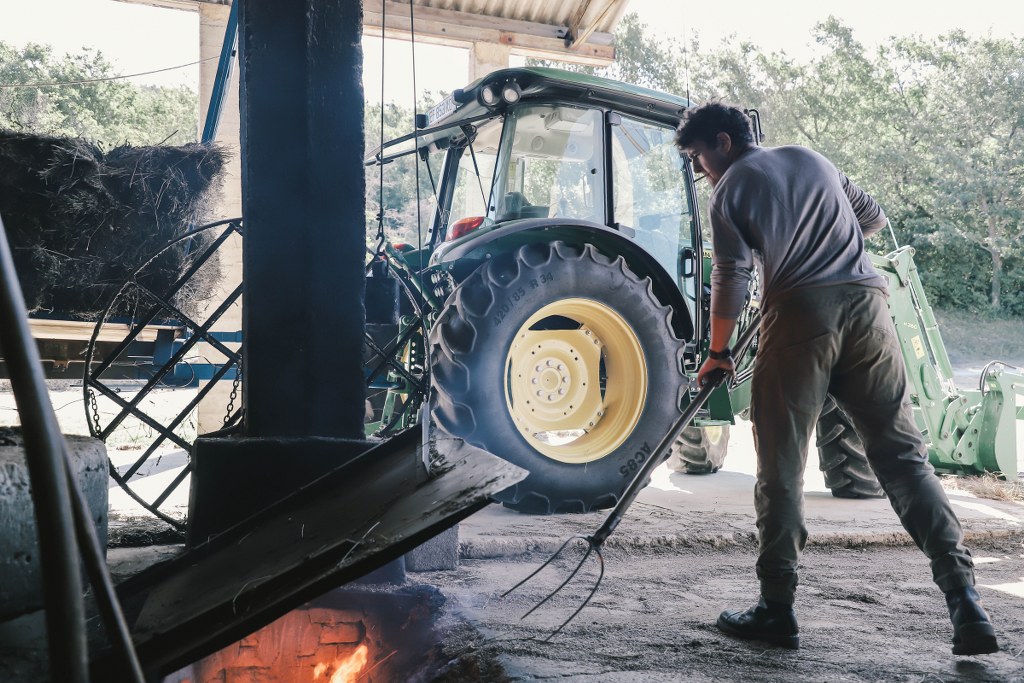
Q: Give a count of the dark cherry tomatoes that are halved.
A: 0